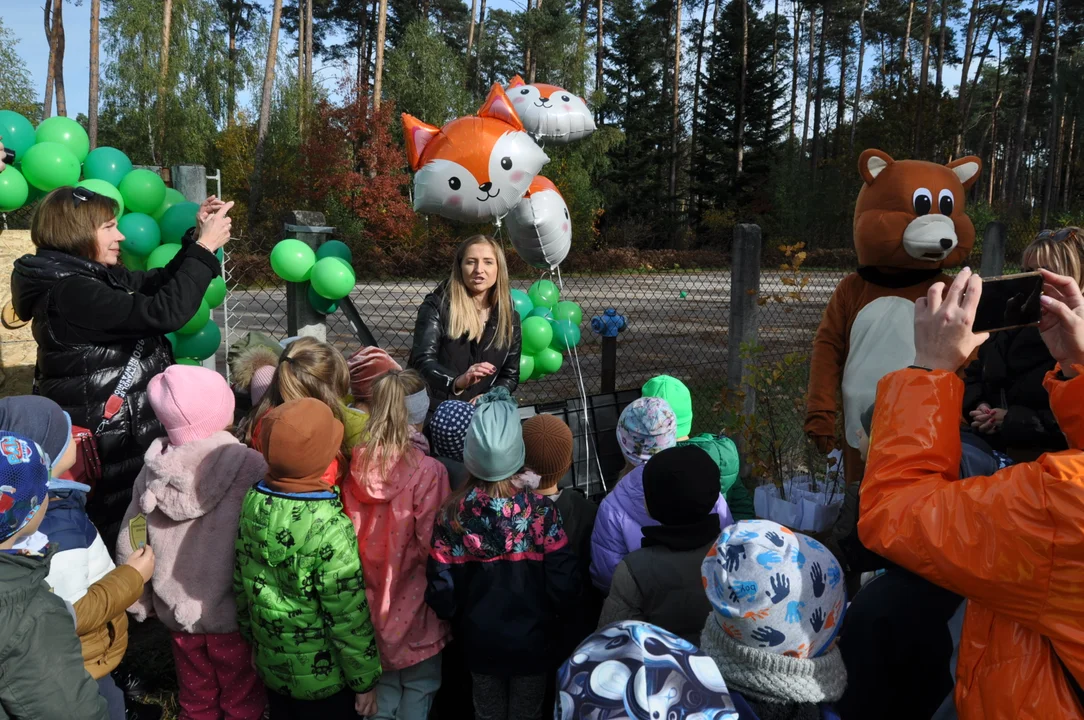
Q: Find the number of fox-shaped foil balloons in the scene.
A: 3